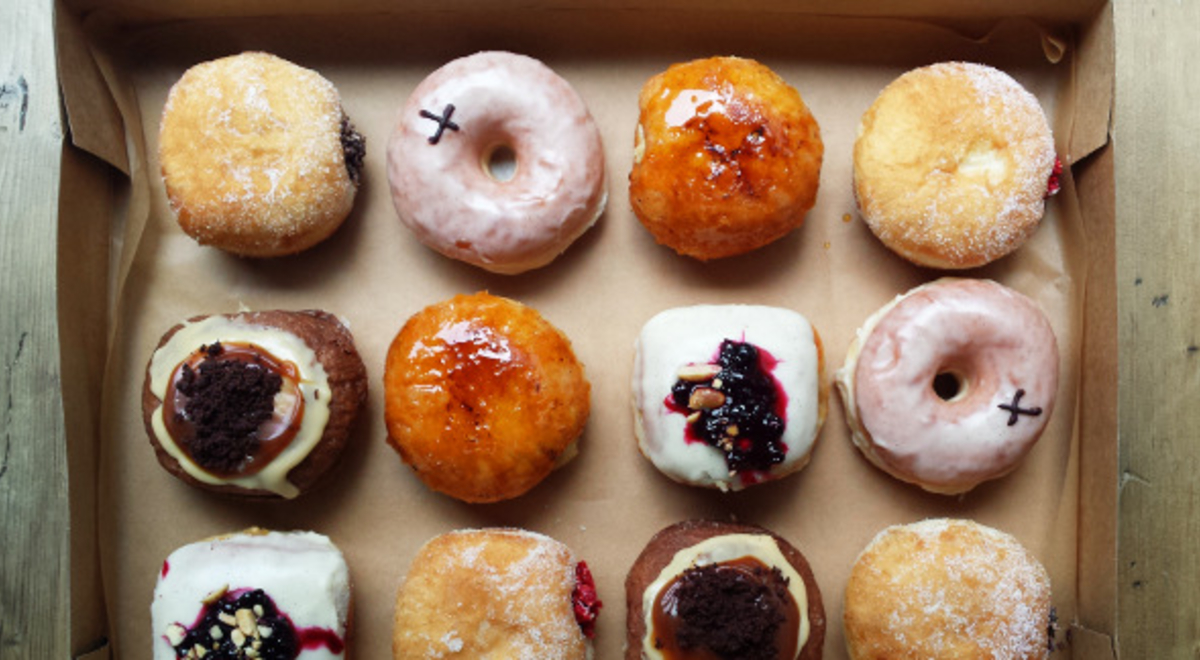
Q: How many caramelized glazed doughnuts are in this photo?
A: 2